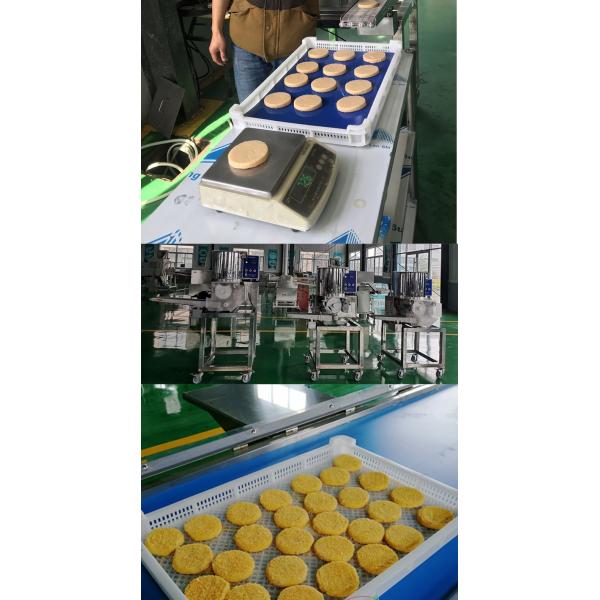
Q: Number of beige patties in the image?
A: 14